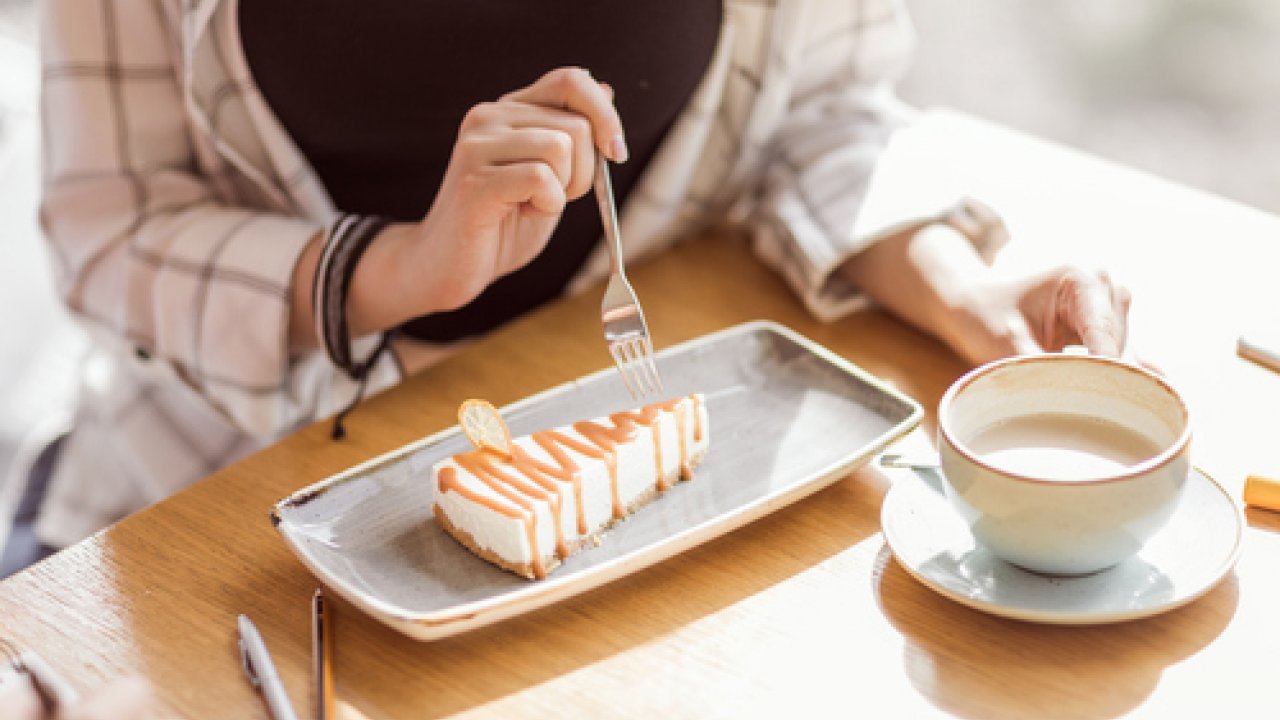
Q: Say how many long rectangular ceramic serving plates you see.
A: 1